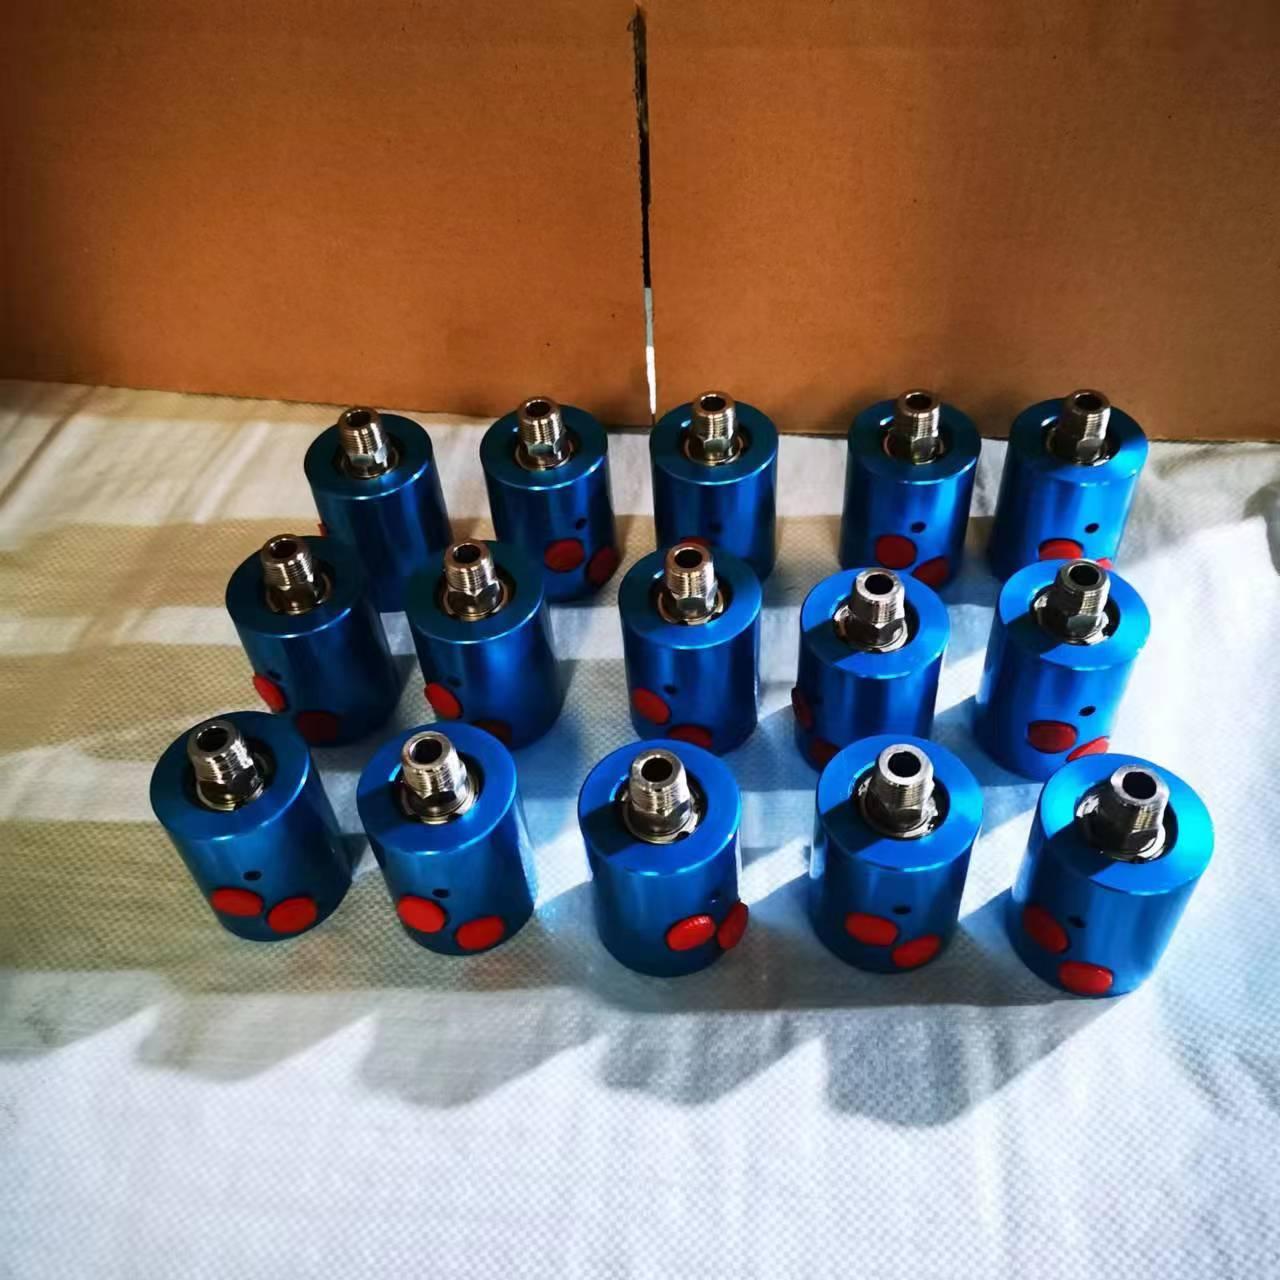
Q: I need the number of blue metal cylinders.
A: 15